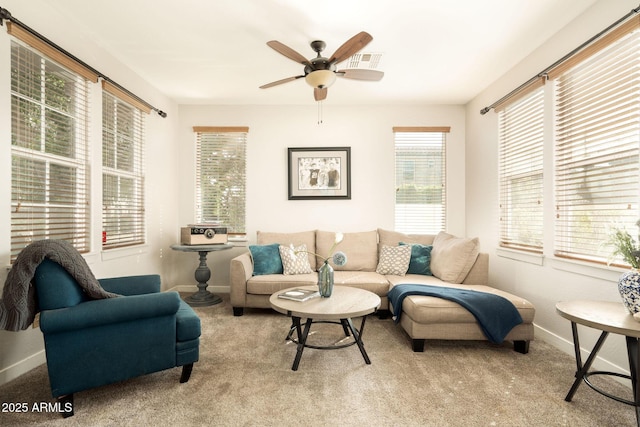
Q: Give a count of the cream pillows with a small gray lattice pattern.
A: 2